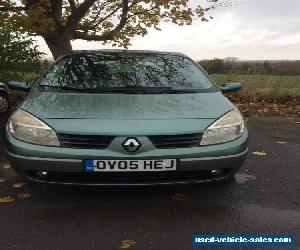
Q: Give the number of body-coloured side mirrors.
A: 2